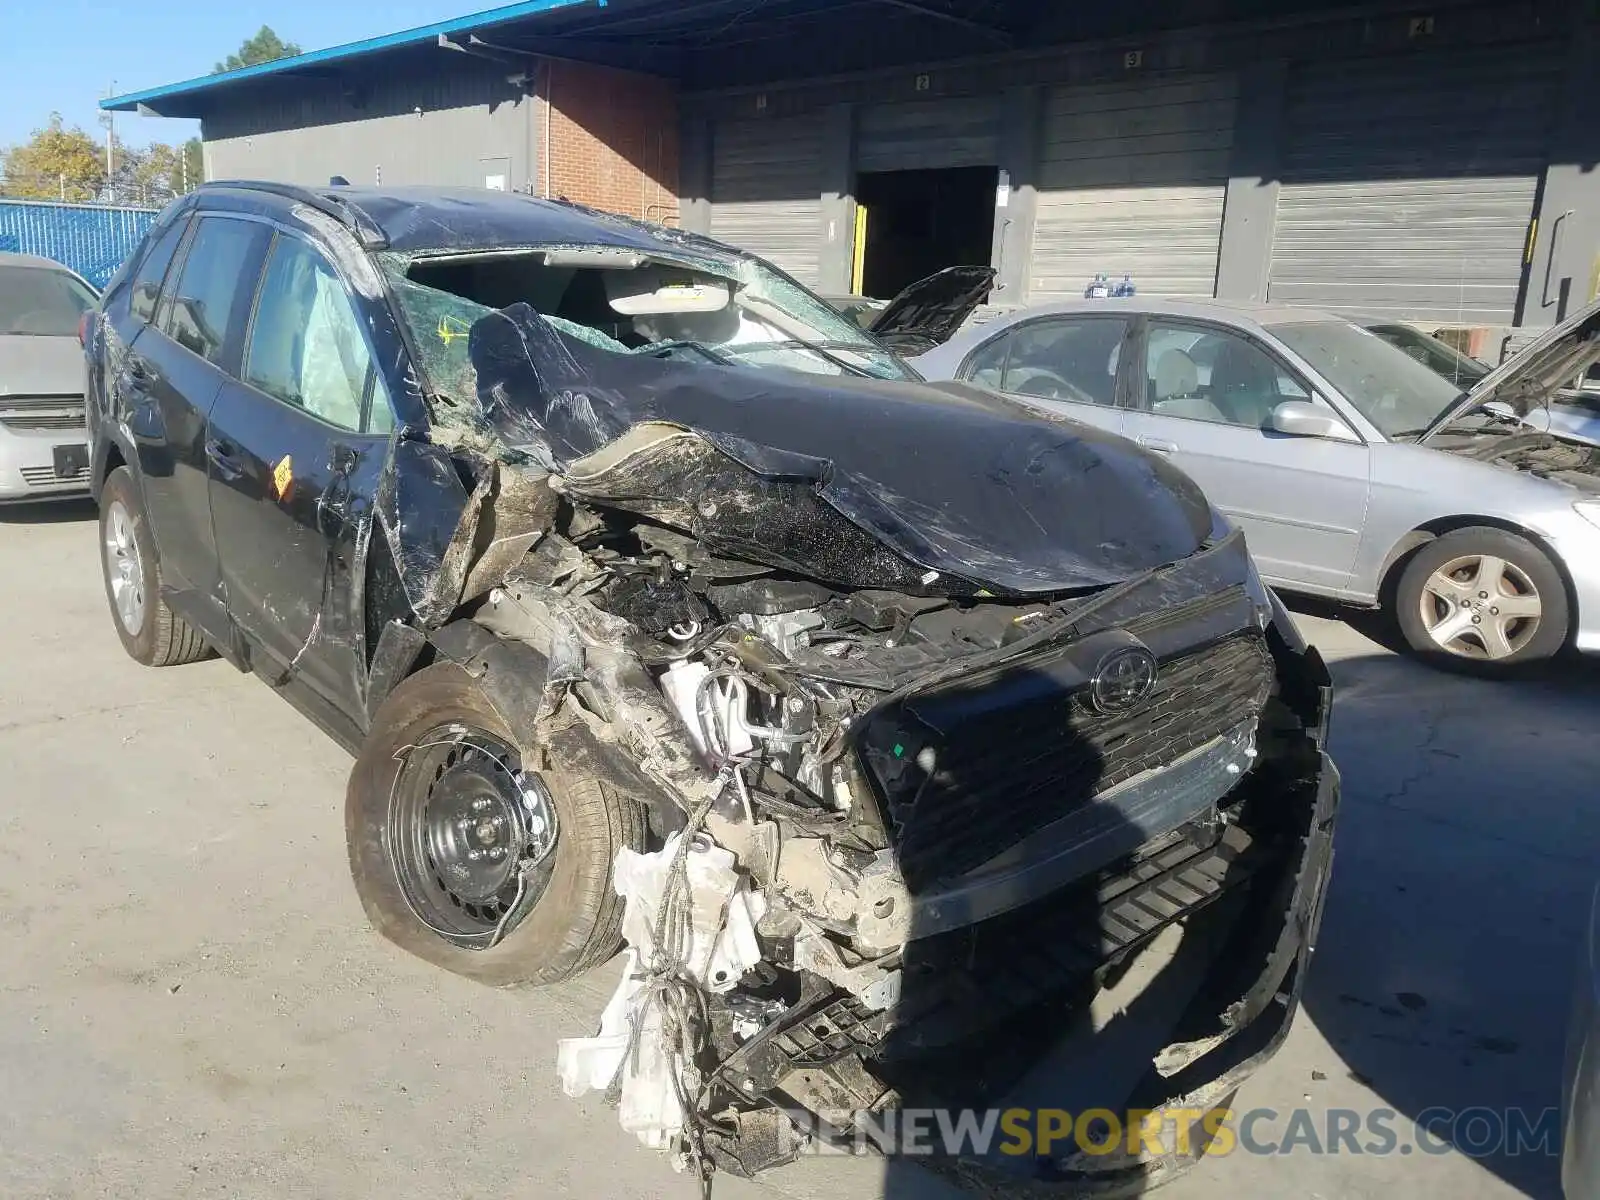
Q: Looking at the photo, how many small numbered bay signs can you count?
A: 4